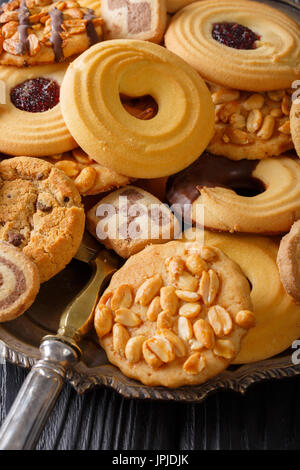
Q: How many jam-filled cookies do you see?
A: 2